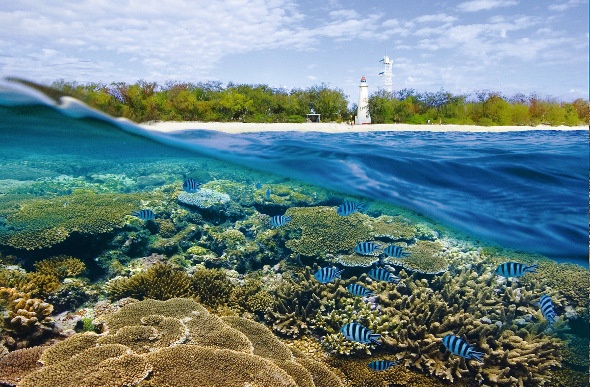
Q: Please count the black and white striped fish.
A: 14